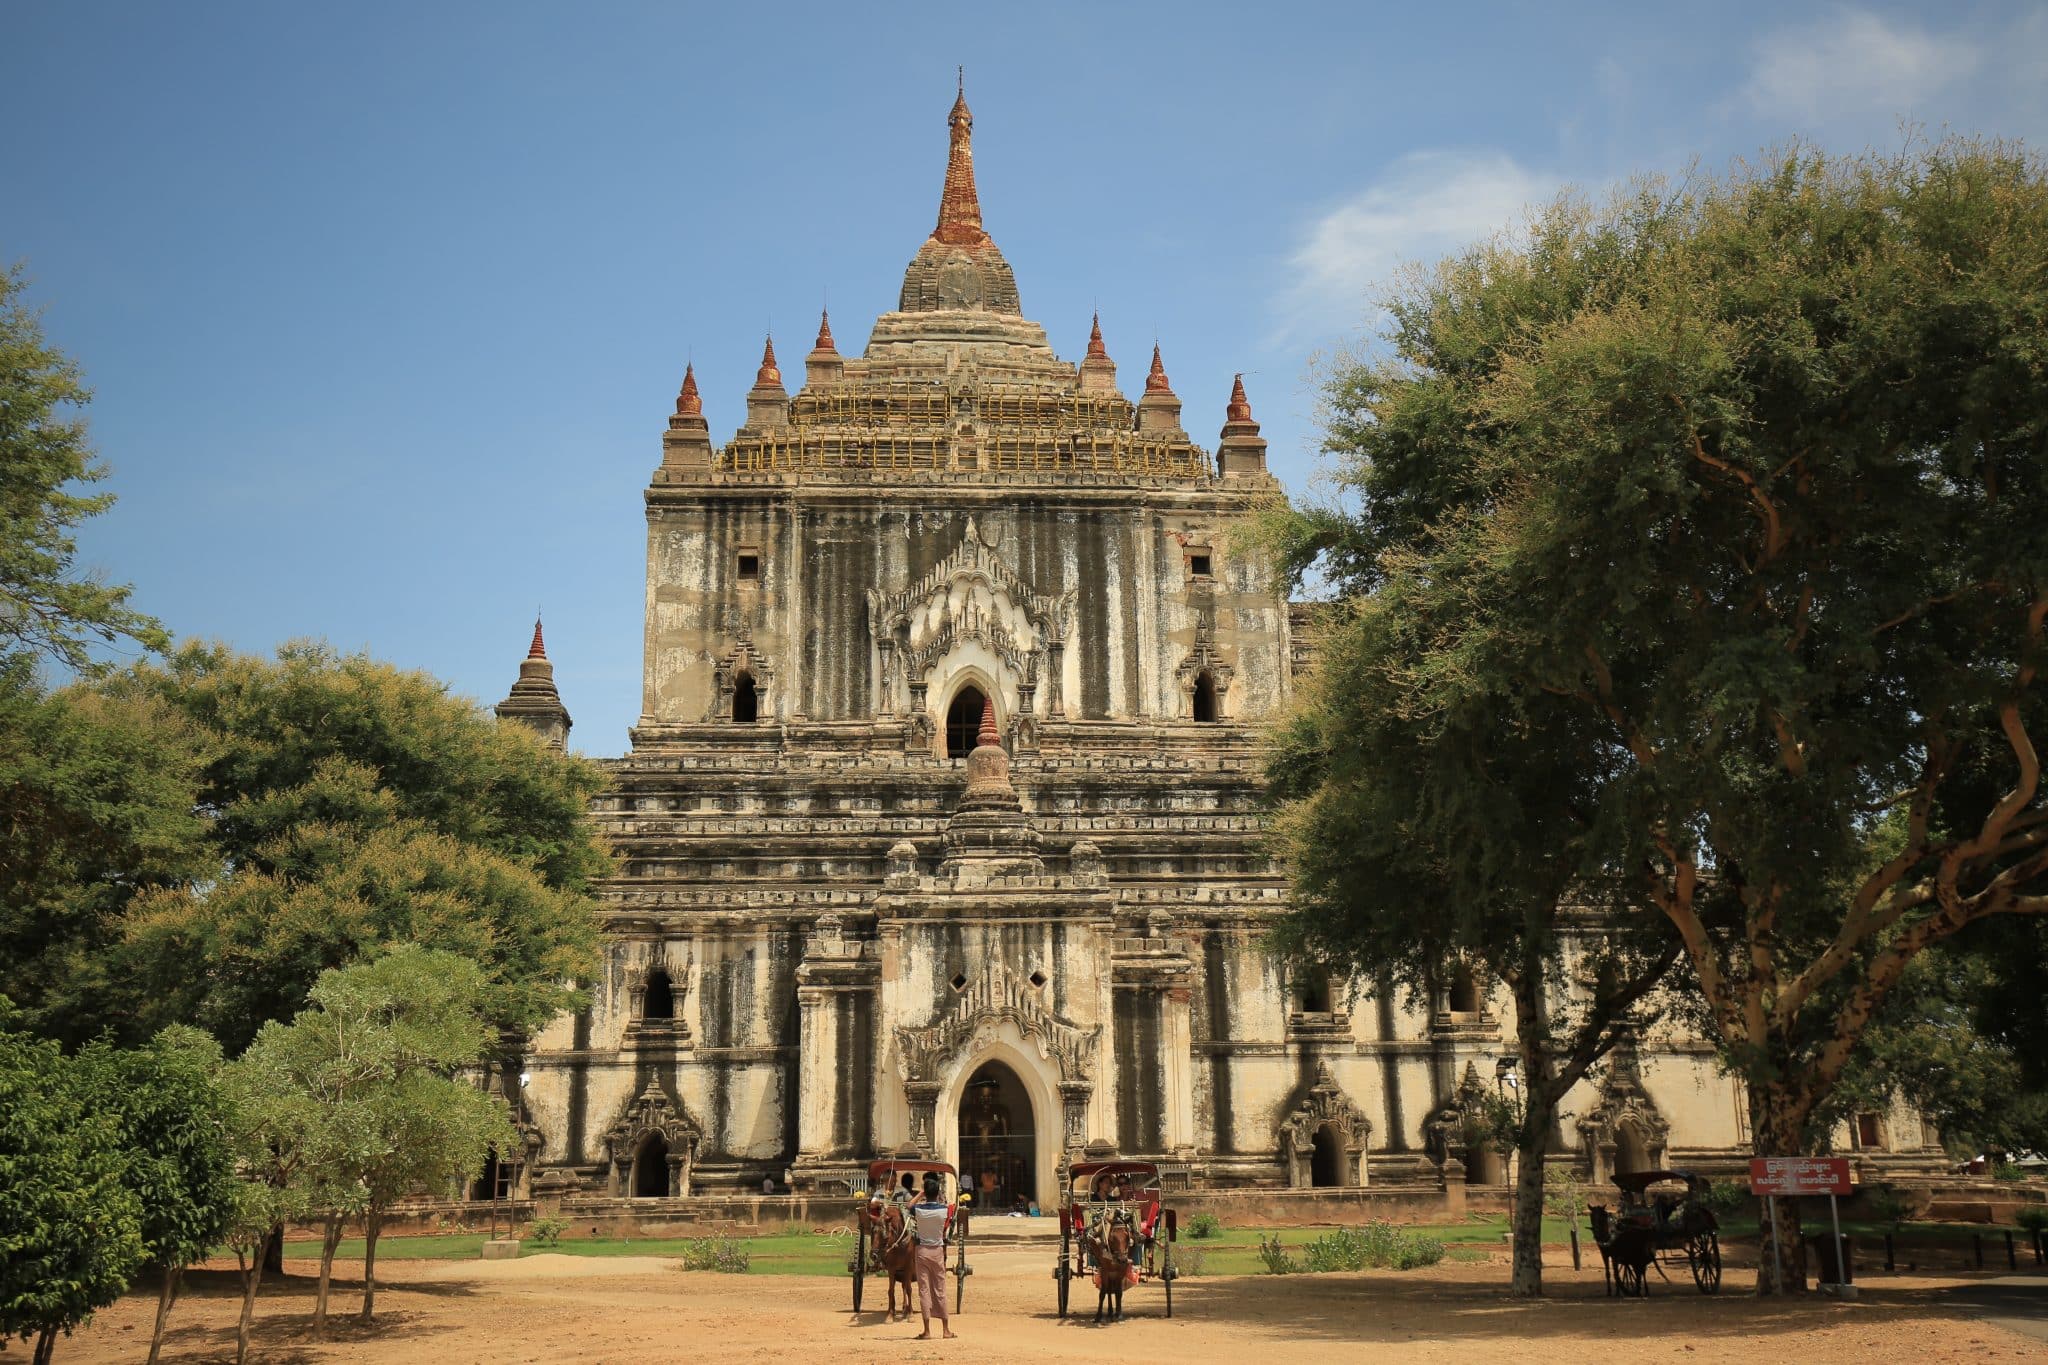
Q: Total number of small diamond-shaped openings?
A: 2